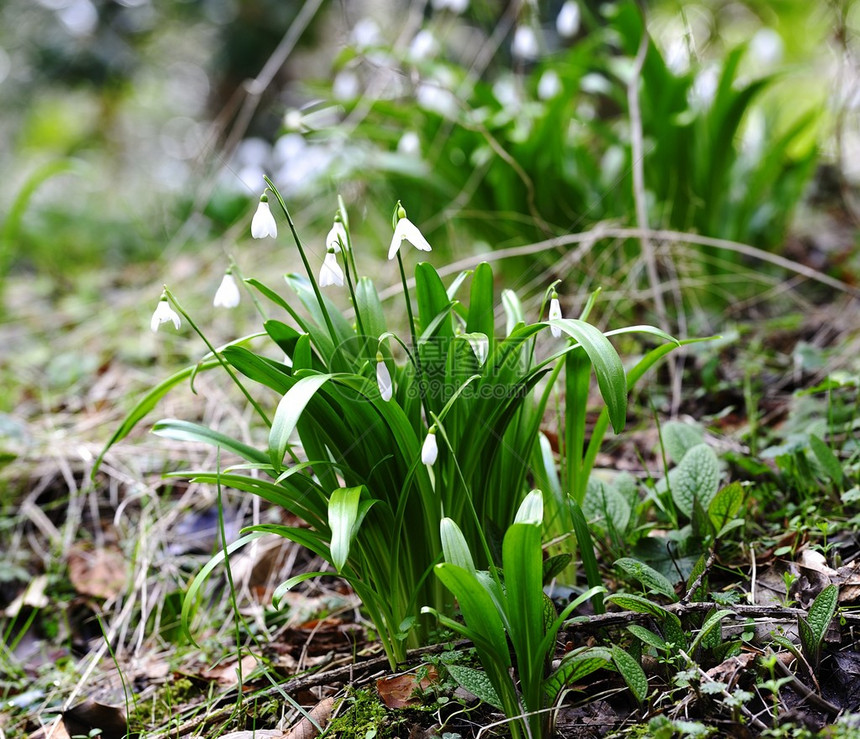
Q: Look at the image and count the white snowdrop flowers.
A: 9